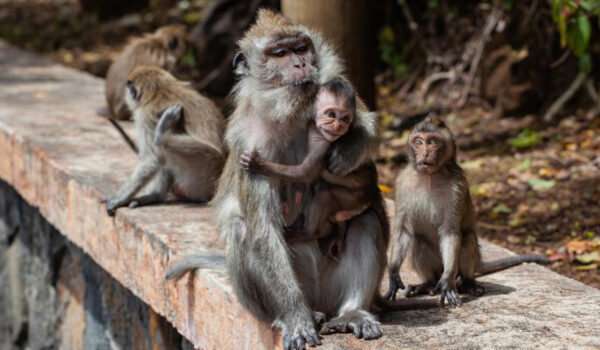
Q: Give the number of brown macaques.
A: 5